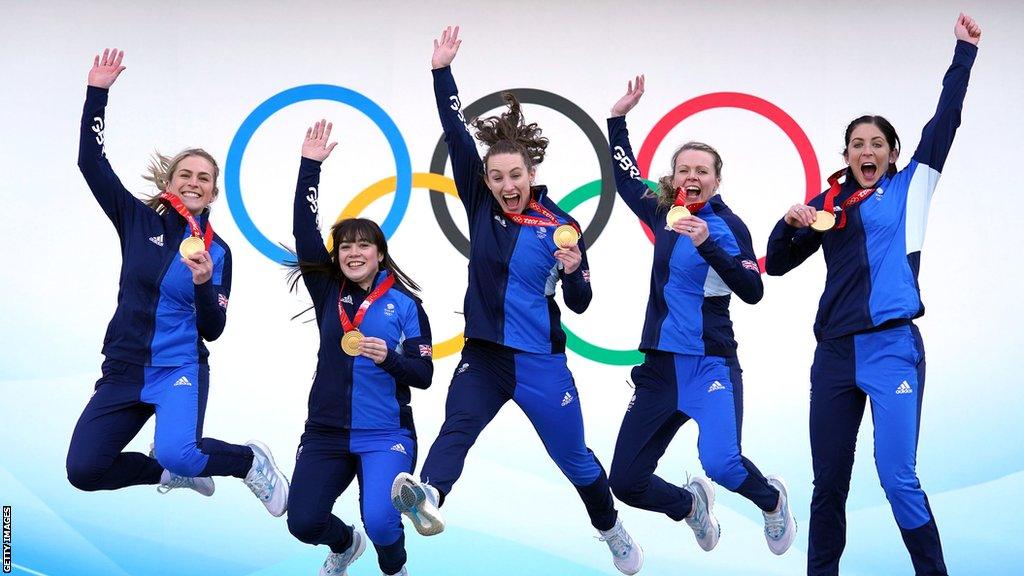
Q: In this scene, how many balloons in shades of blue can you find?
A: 0